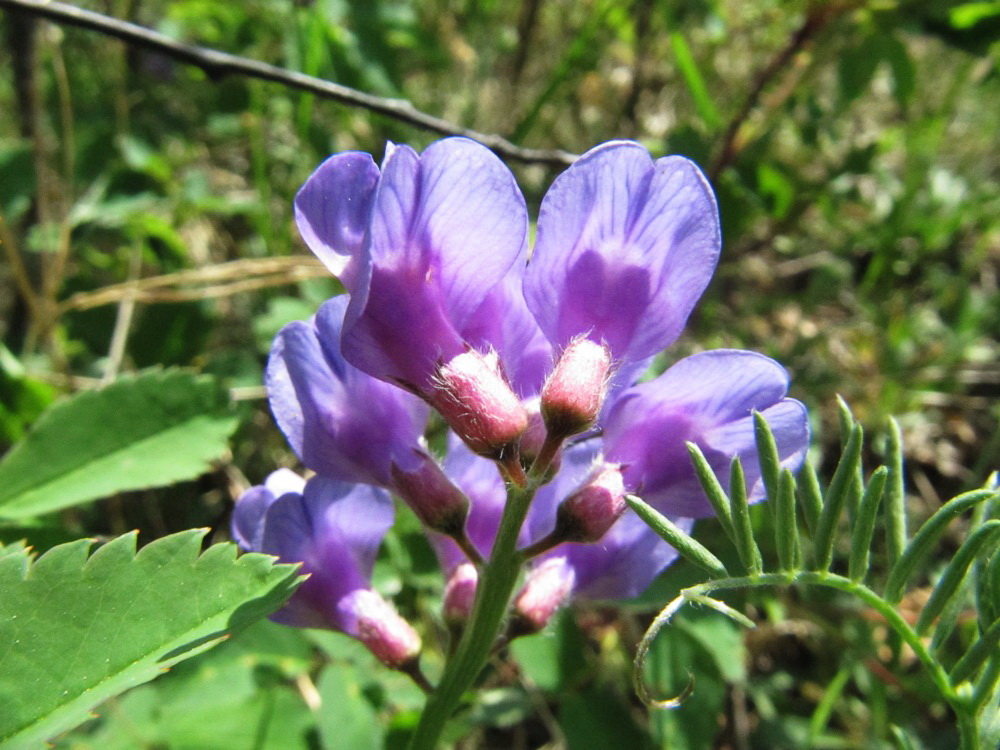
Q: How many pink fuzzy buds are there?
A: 8